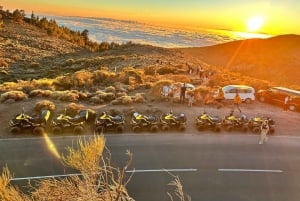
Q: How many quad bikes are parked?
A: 8